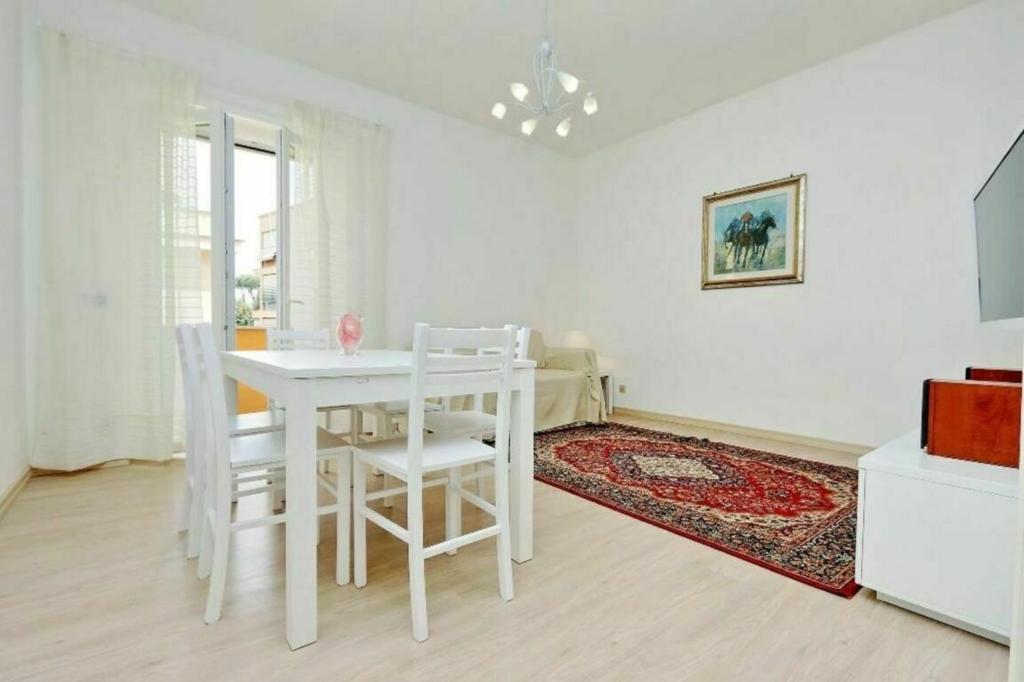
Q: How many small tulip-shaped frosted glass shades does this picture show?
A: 6